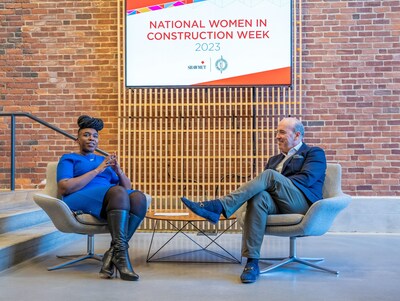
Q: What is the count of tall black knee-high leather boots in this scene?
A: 2